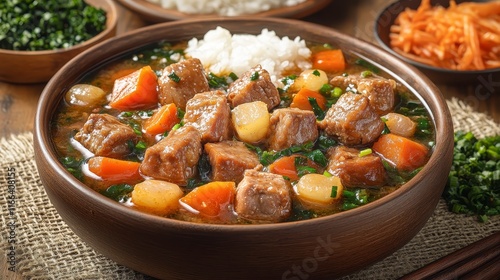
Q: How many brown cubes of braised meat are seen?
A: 11